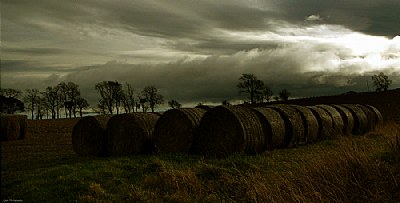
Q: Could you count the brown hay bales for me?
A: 14